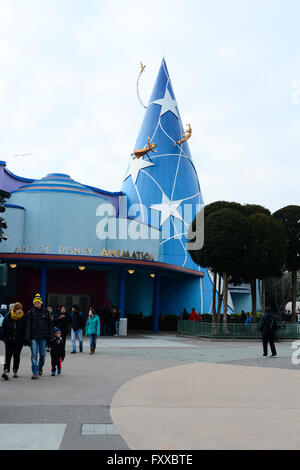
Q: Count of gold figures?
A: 3